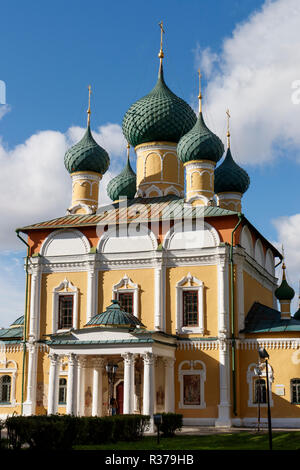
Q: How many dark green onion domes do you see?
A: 6